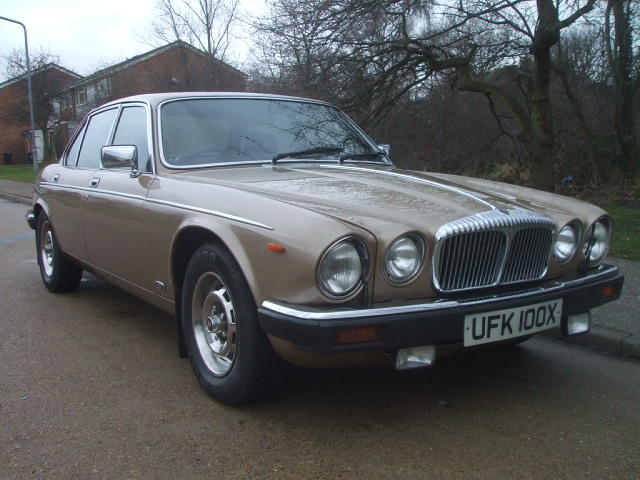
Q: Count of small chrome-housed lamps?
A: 2